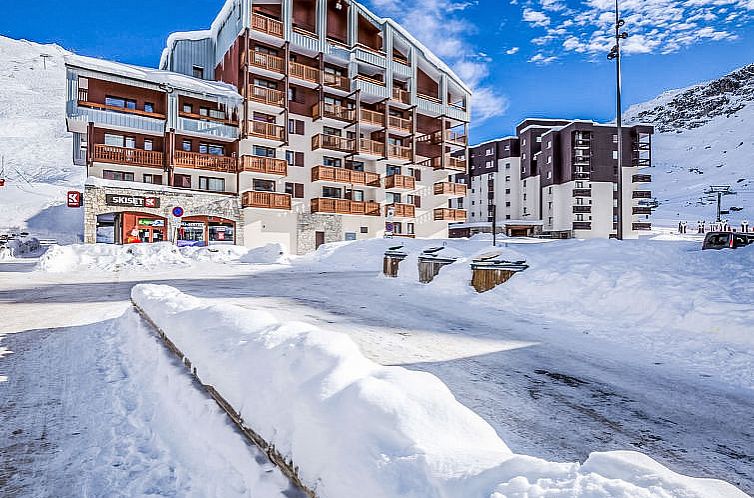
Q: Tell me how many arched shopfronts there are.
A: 2